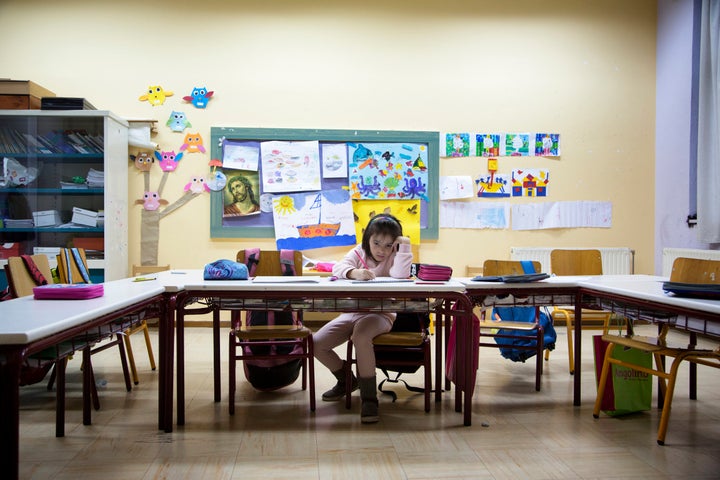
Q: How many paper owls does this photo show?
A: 8